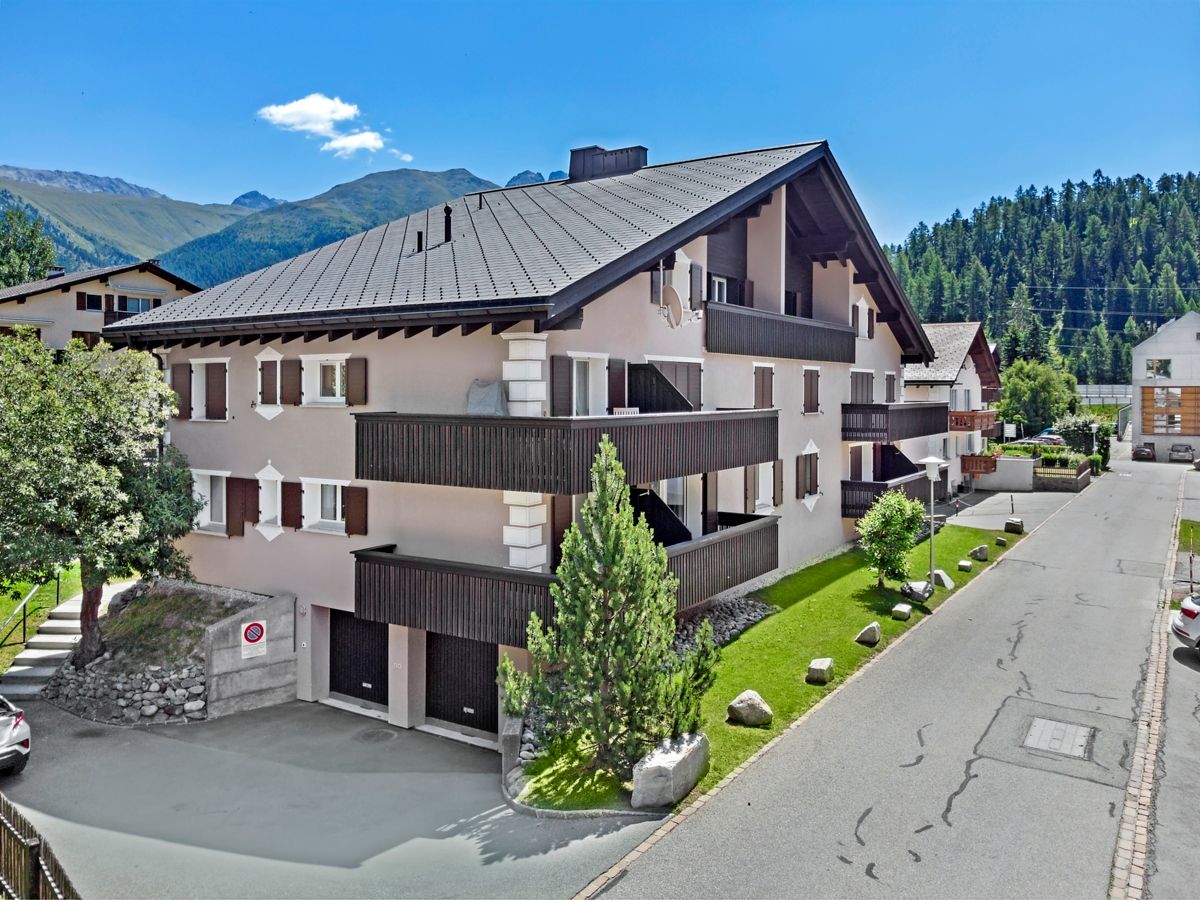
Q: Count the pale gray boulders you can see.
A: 11